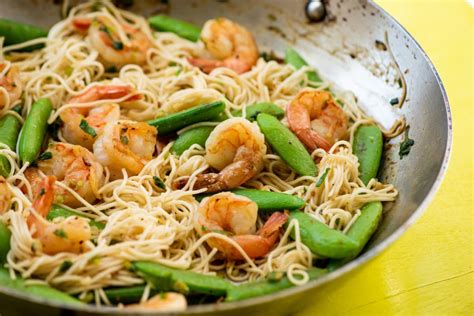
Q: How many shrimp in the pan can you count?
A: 12